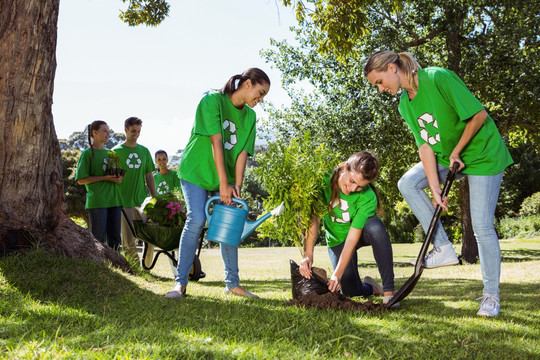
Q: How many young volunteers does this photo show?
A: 6